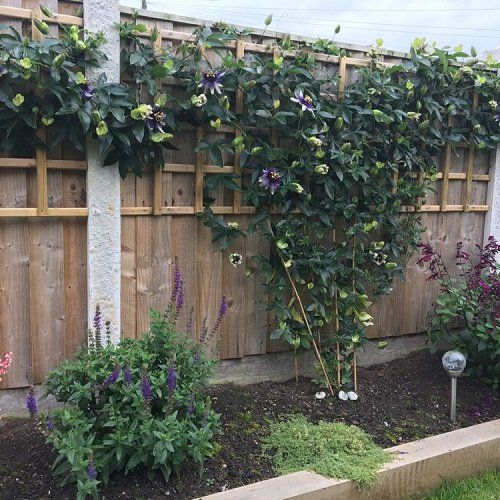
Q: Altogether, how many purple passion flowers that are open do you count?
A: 5